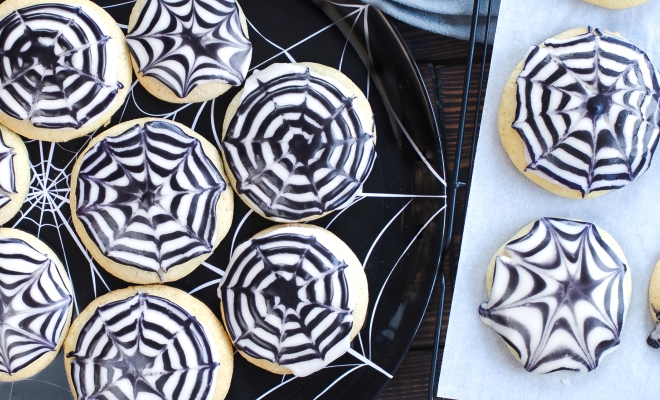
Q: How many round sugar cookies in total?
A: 12